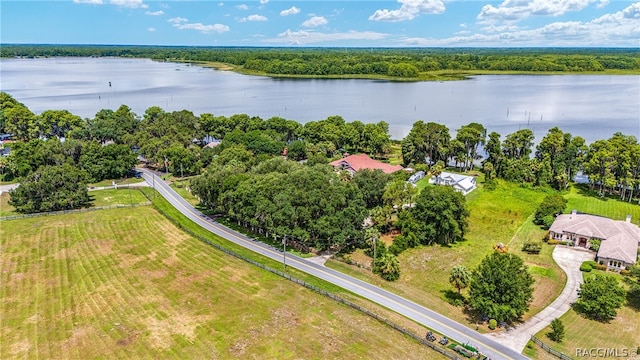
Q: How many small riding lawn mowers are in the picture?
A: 2